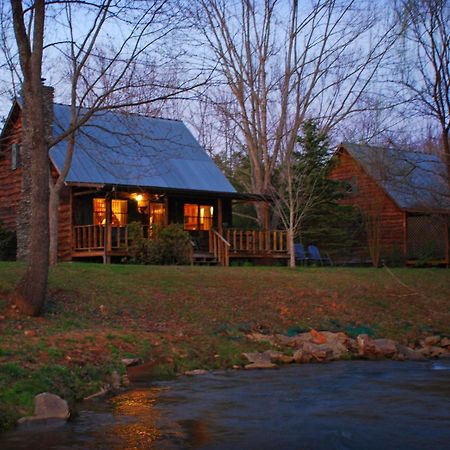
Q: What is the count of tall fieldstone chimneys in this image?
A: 1